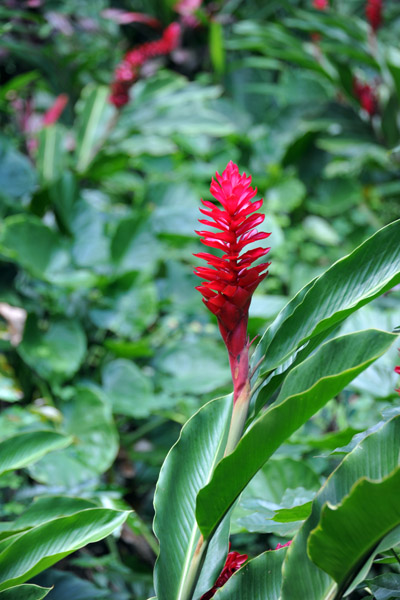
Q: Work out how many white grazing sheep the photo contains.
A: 0